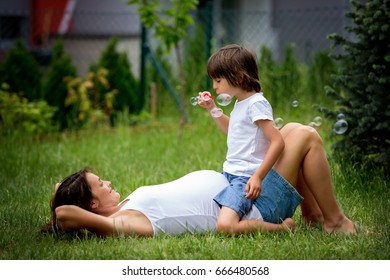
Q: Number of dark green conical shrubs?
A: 3